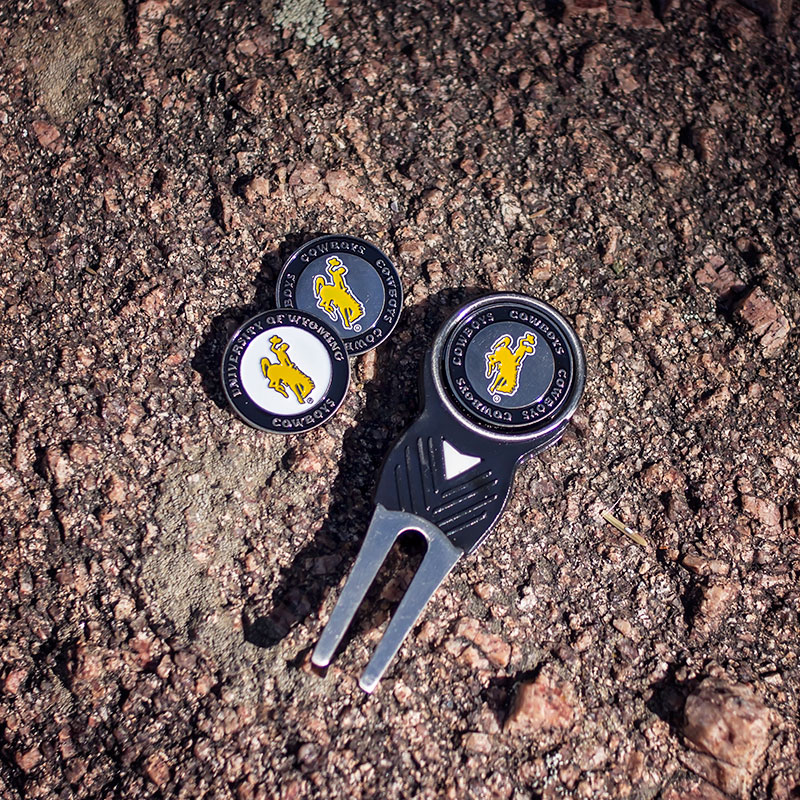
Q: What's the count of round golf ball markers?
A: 3